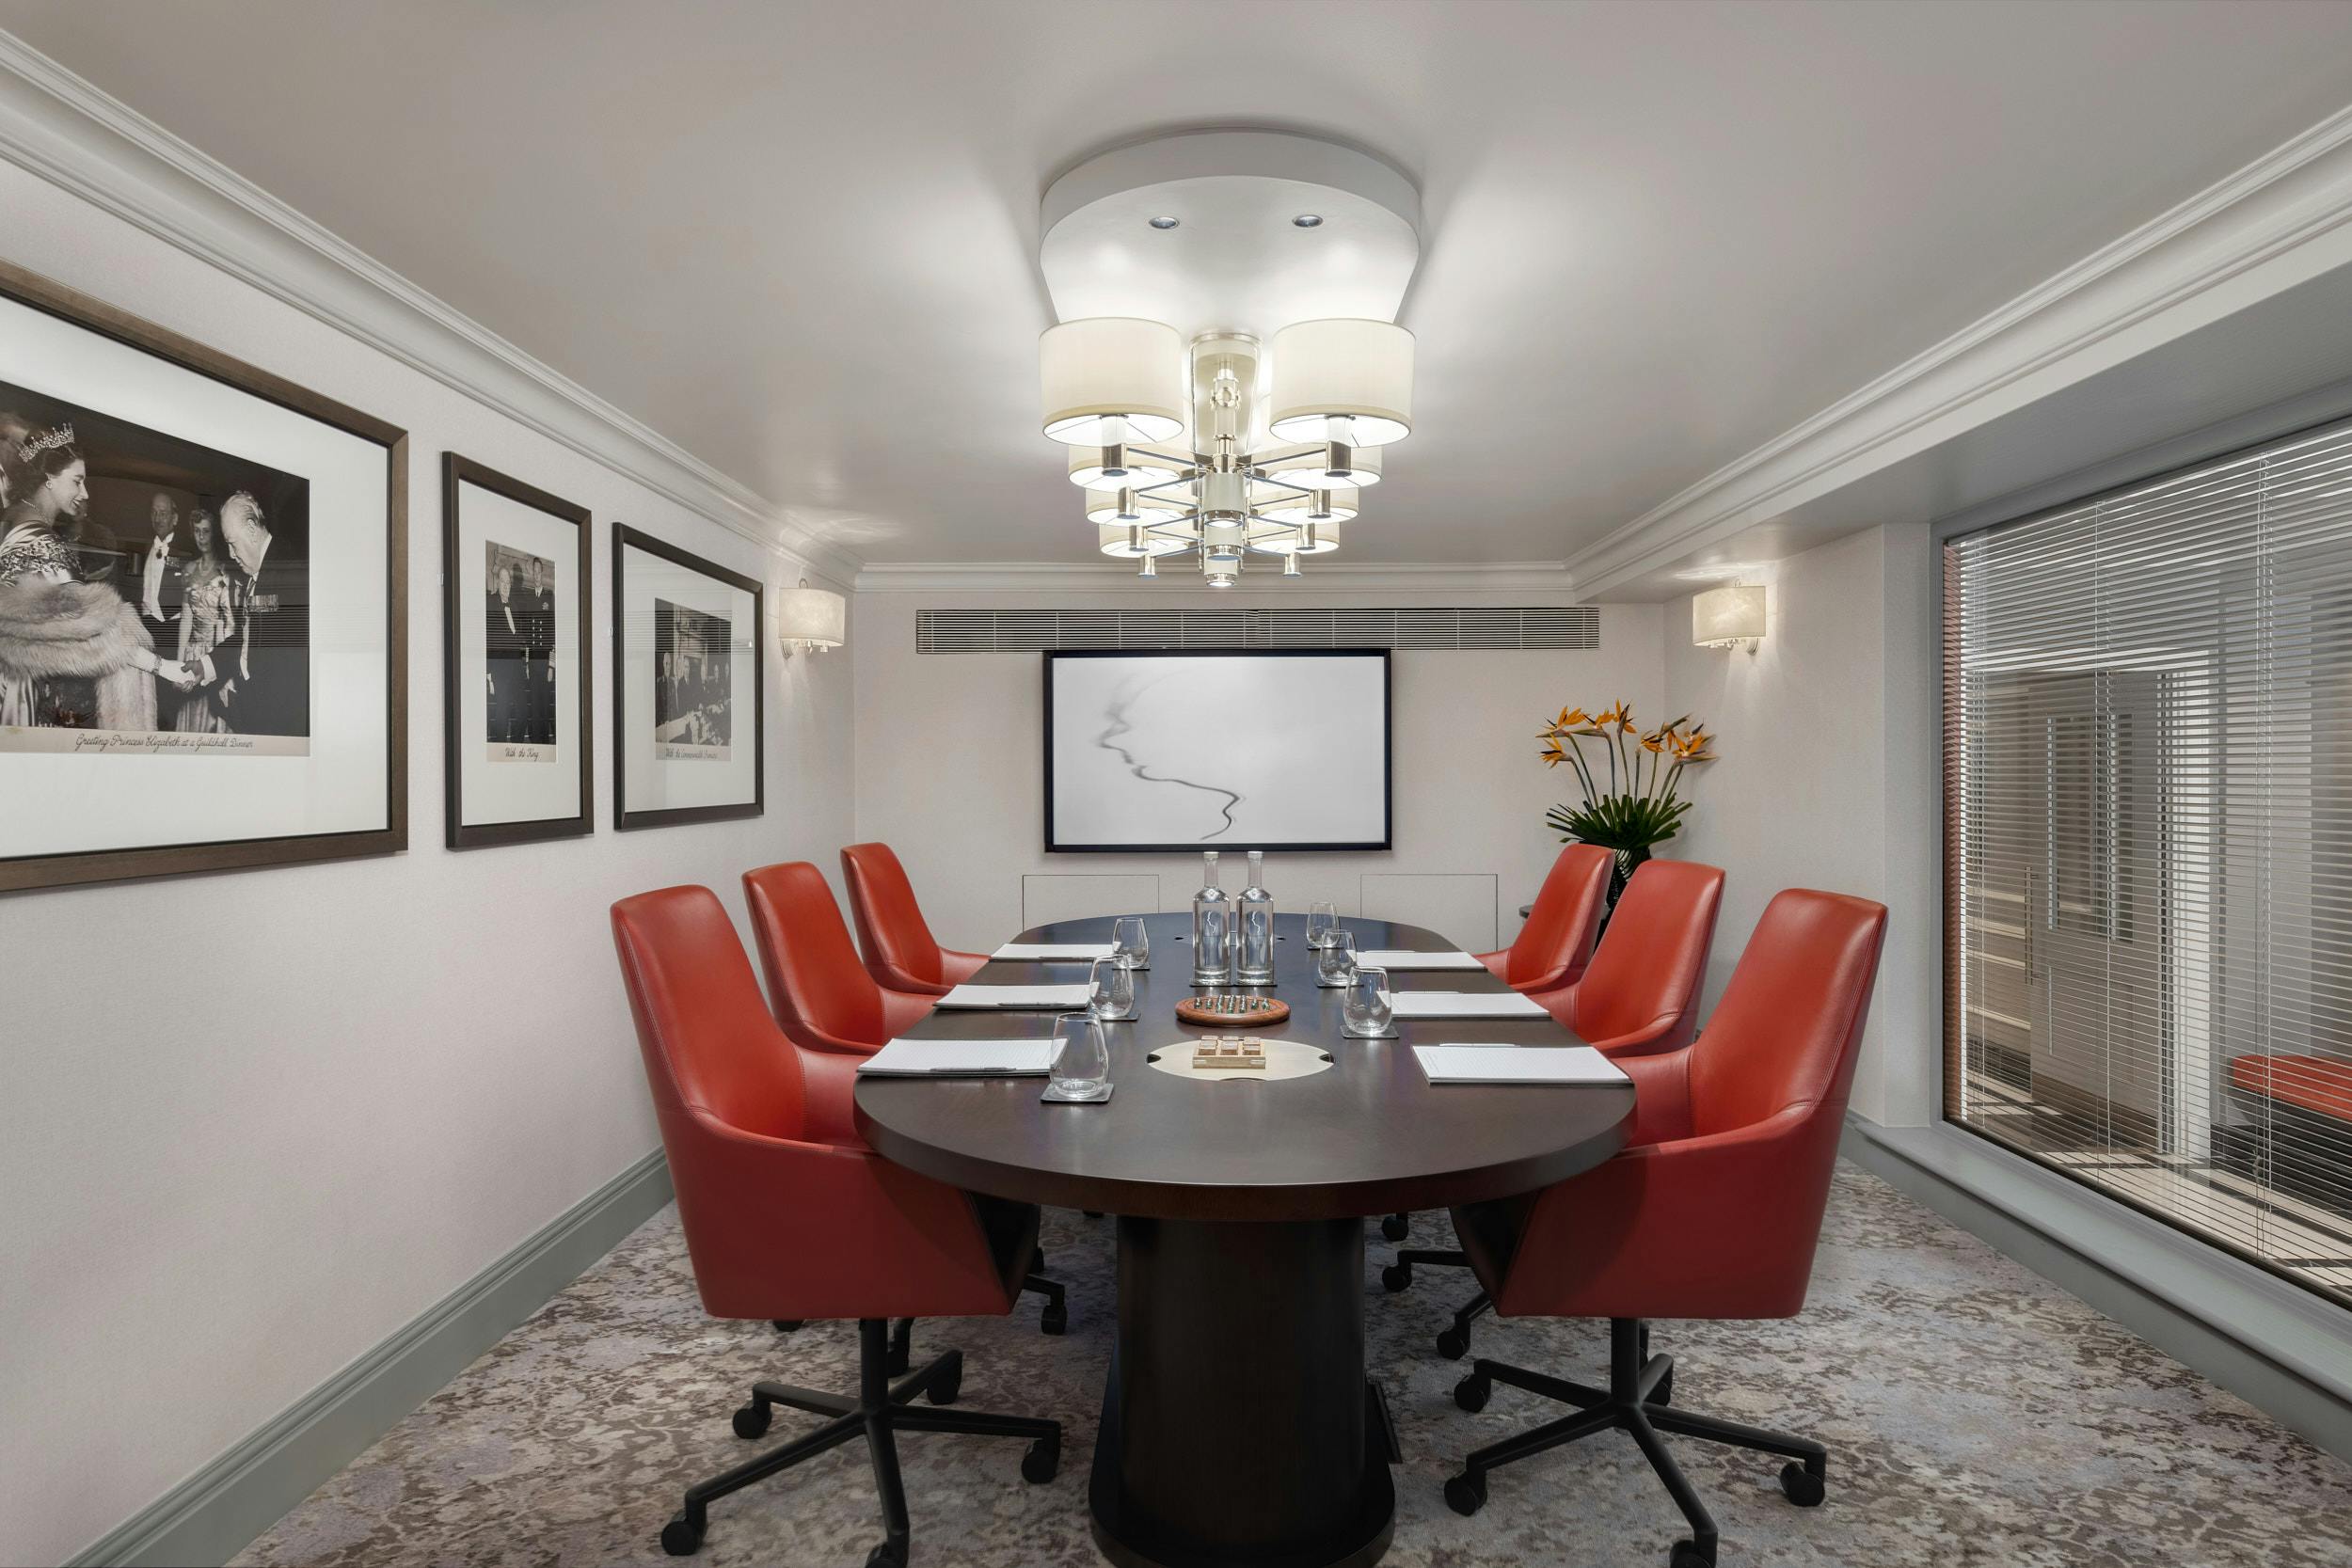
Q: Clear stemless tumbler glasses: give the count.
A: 6